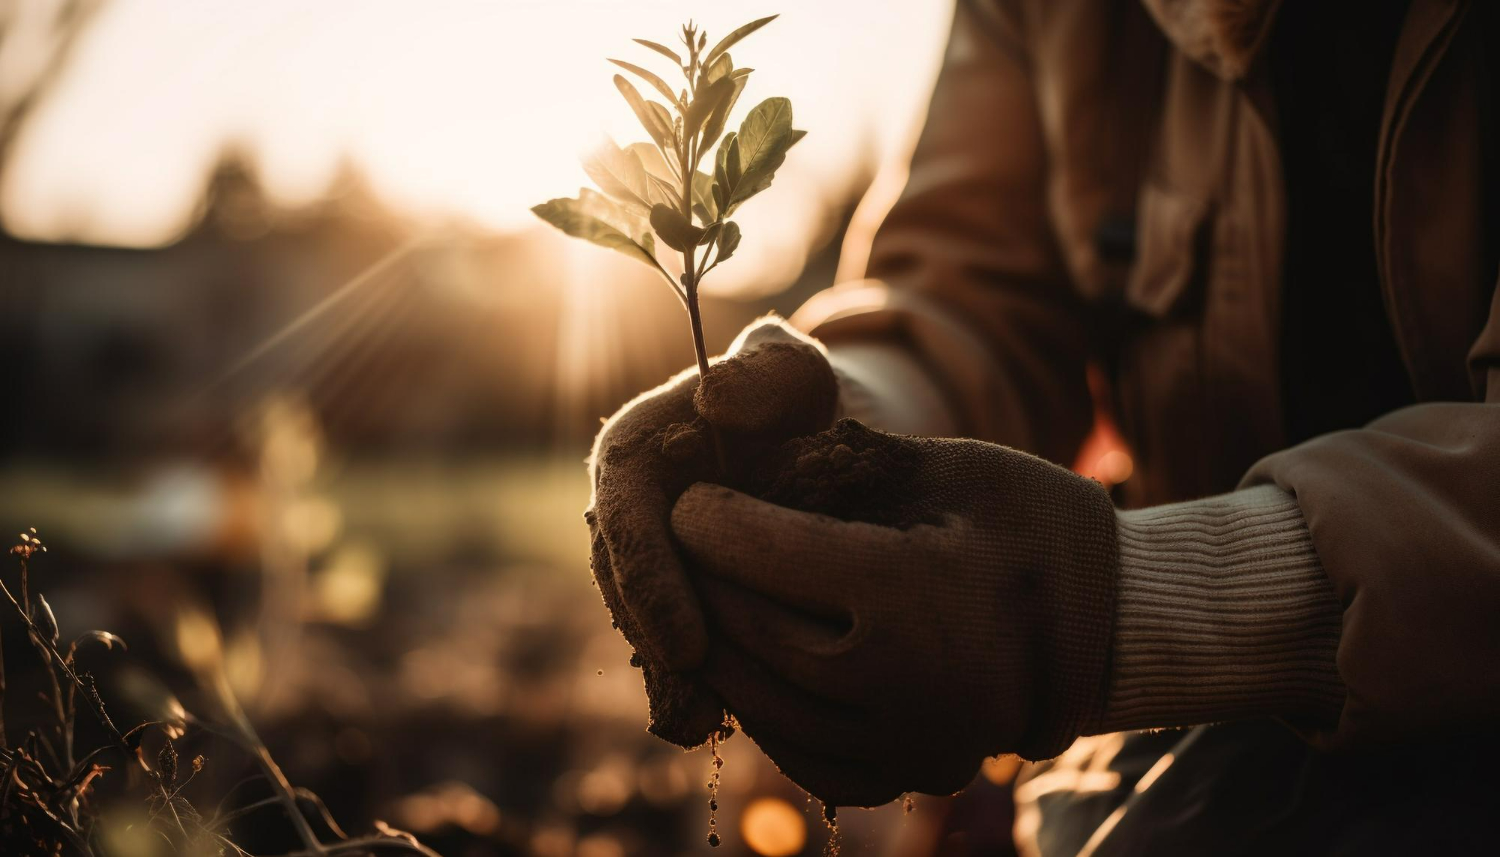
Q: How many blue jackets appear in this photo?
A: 0